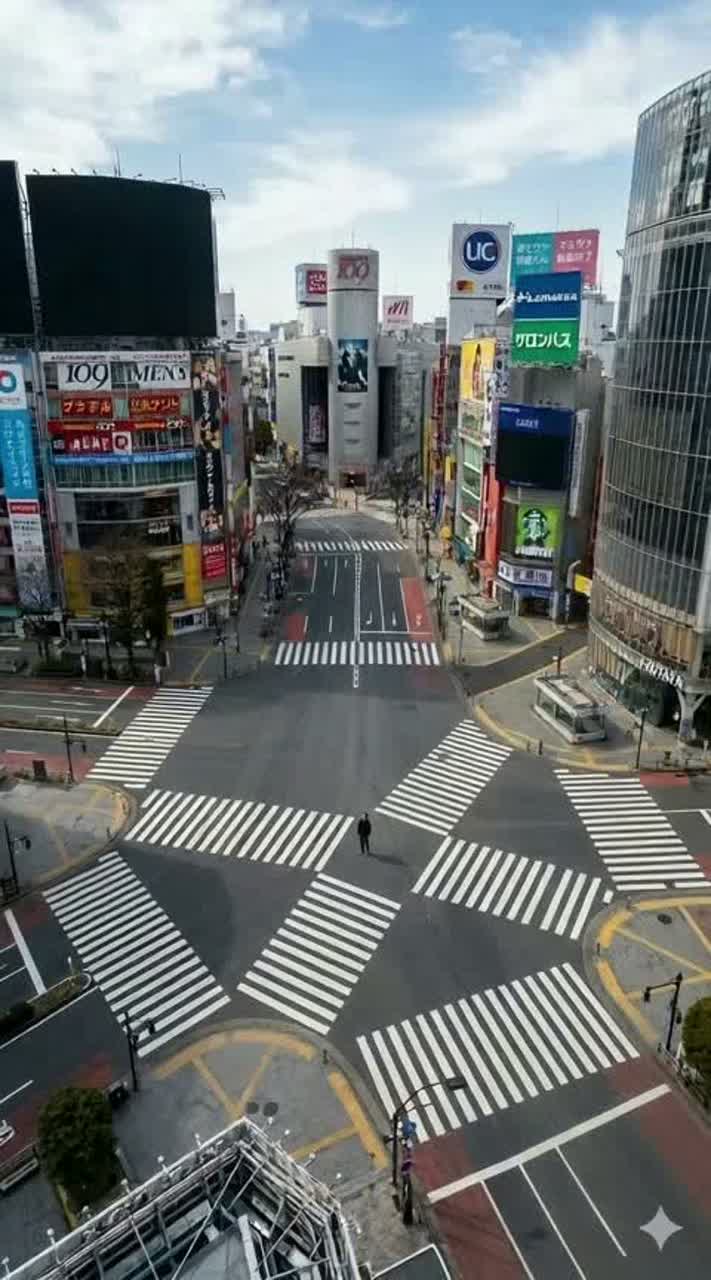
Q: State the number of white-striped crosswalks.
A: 10